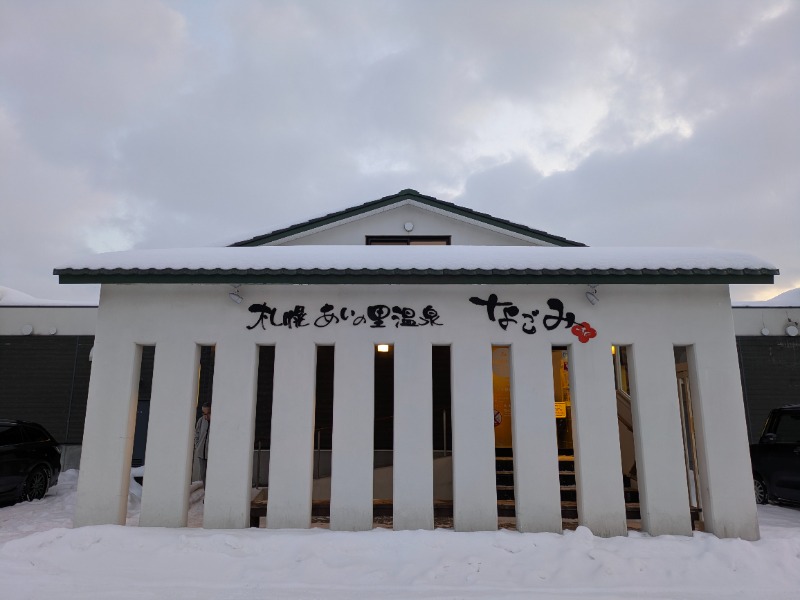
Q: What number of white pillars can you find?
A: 11